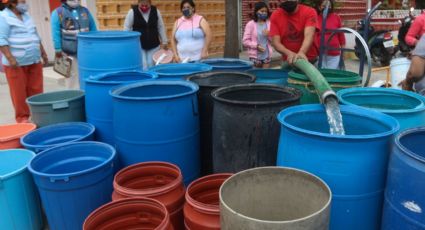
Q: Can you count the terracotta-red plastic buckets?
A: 3